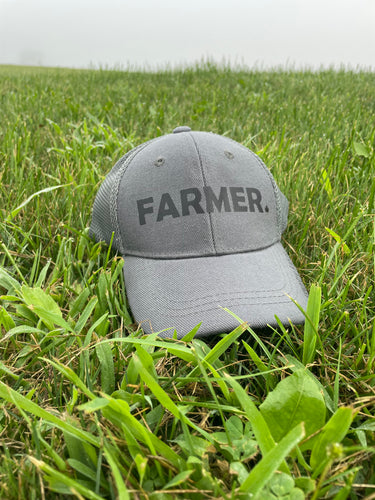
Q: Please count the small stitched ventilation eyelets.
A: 2